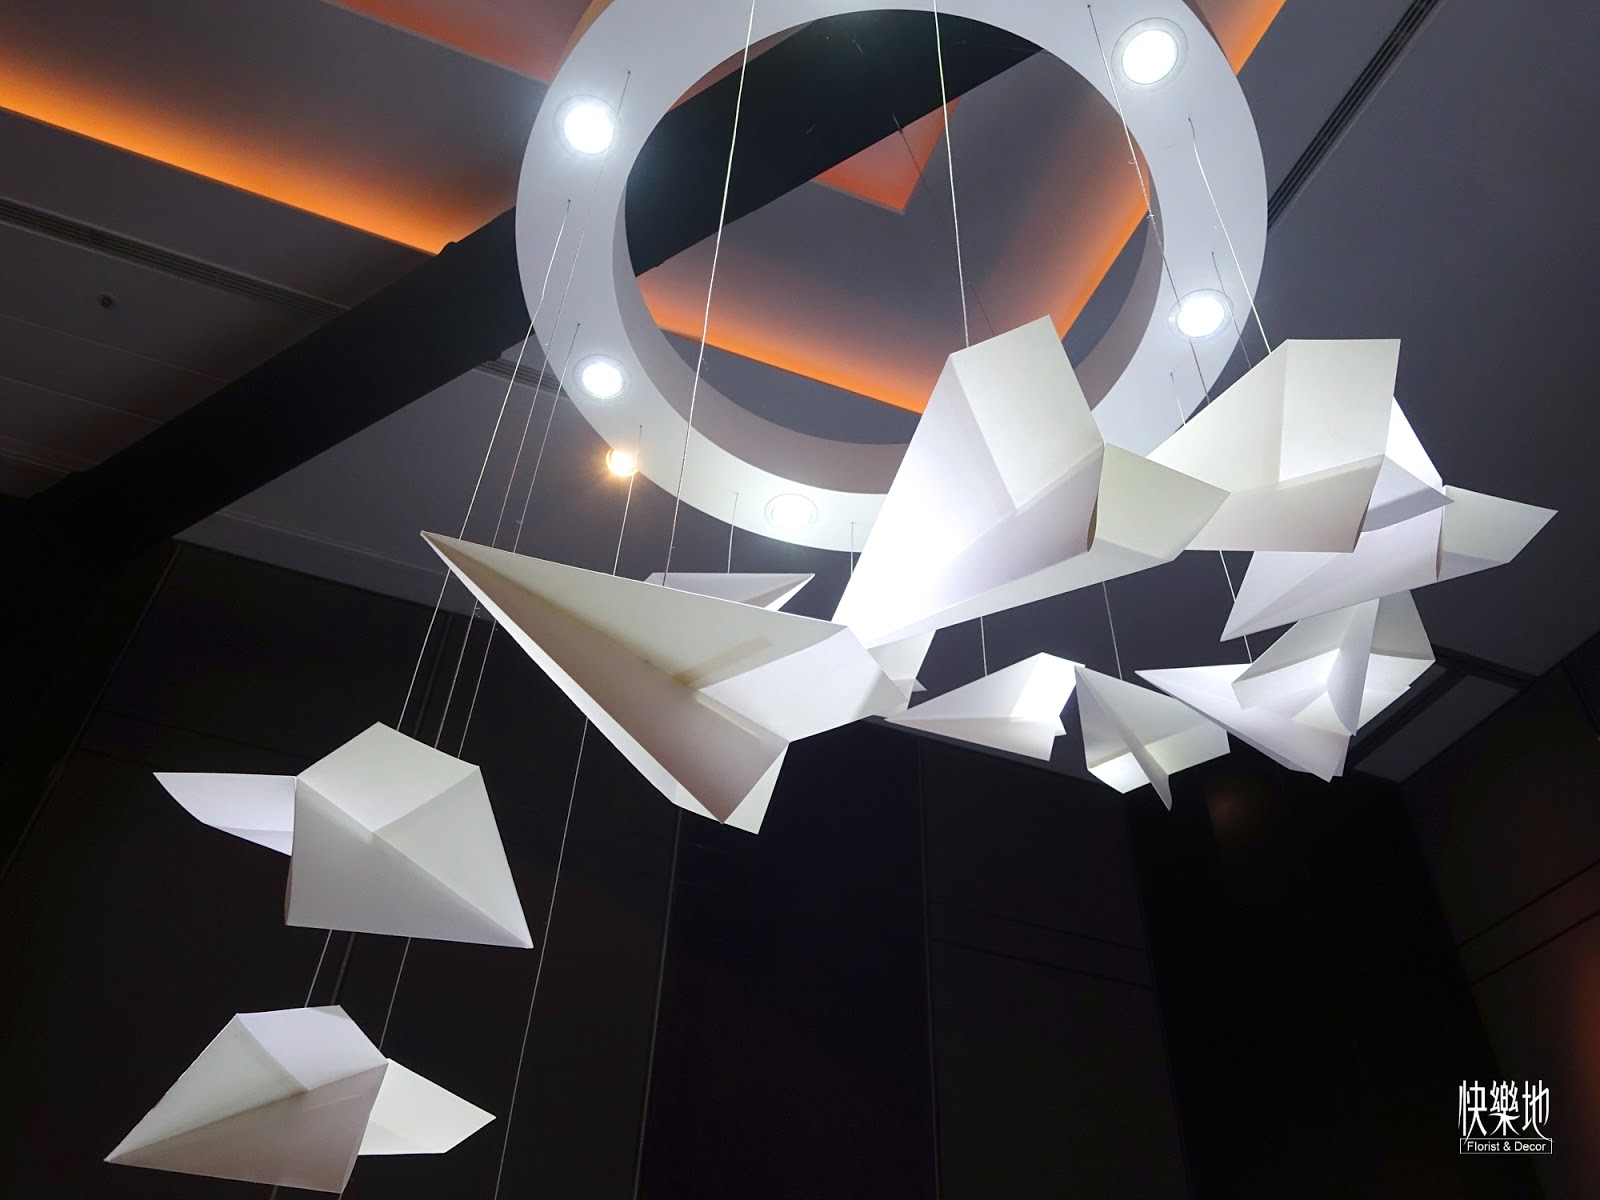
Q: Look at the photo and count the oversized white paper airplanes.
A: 12